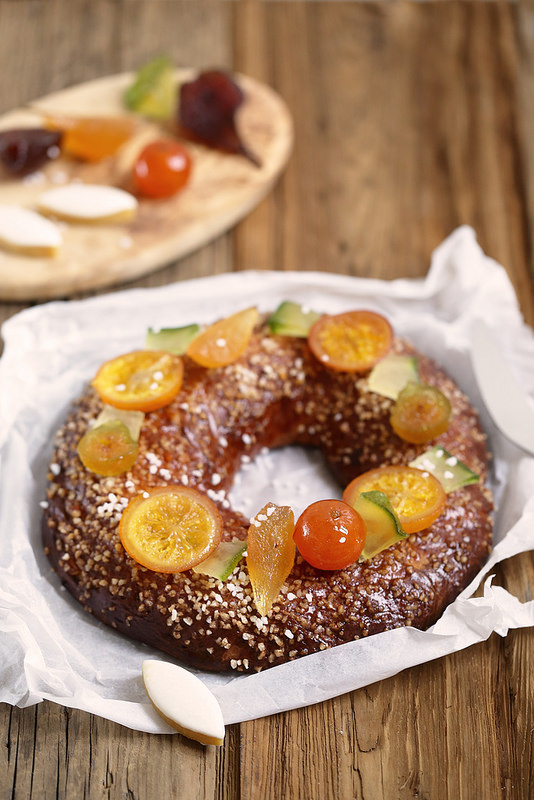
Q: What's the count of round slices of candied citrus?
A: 4